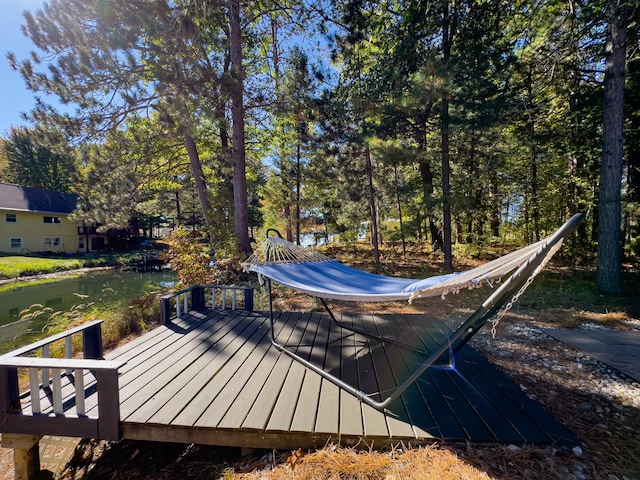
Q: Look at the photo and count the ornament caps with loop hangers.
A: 0